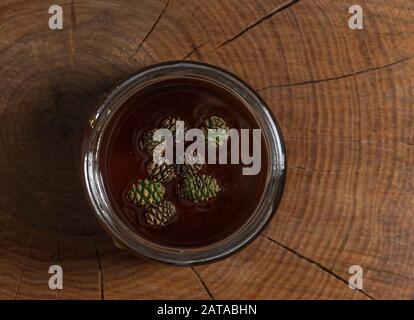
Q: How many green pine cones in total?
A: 3